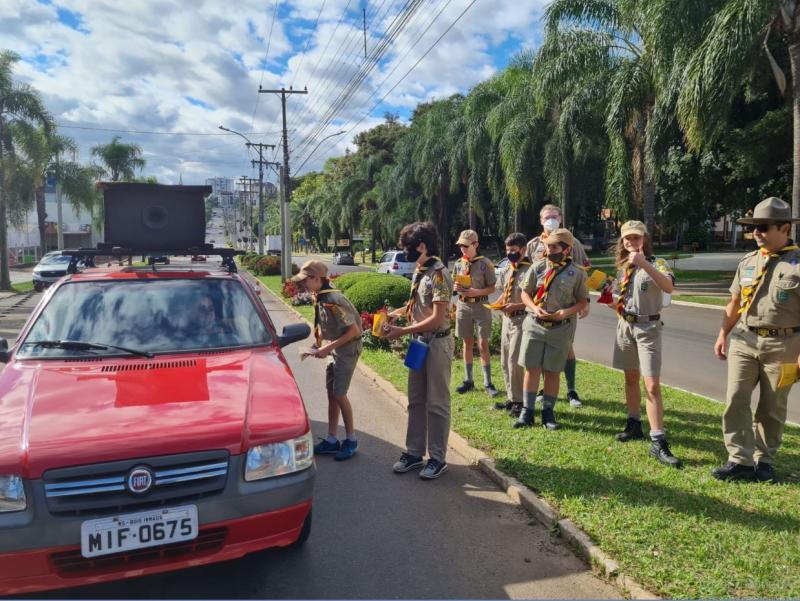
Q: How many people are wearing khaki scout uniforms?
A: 8